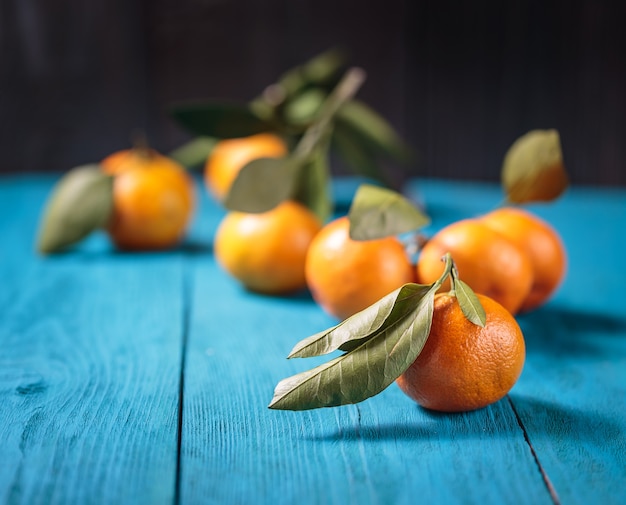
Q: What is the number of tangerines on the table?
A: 7